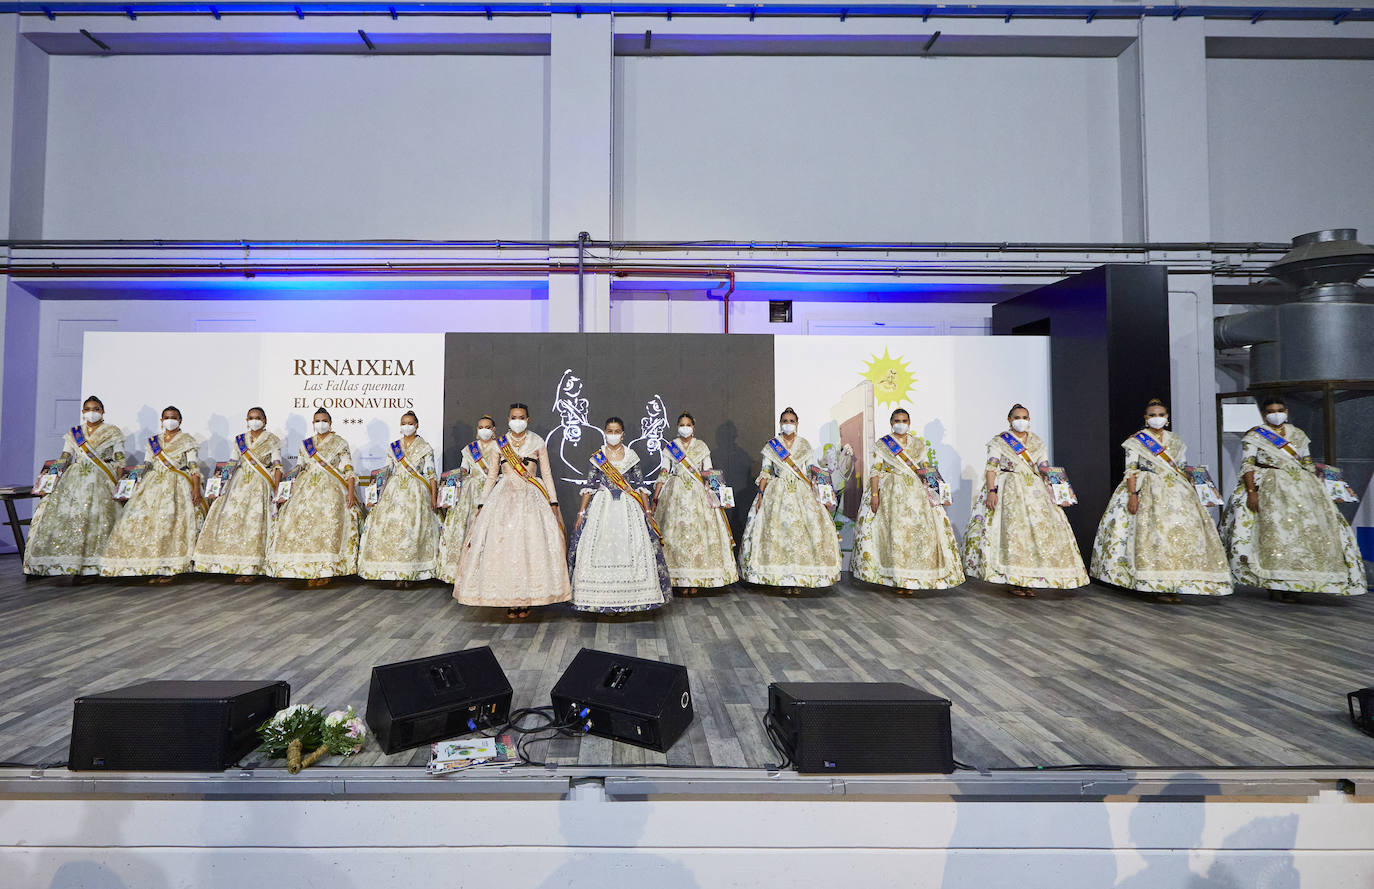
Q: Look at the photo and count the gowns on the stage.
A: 14